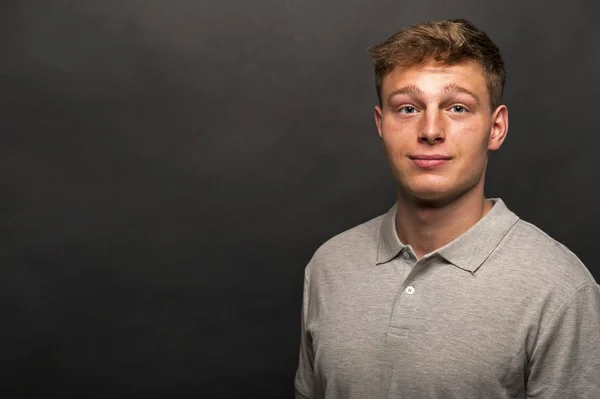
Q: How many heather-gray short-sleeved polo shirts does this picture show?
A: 1